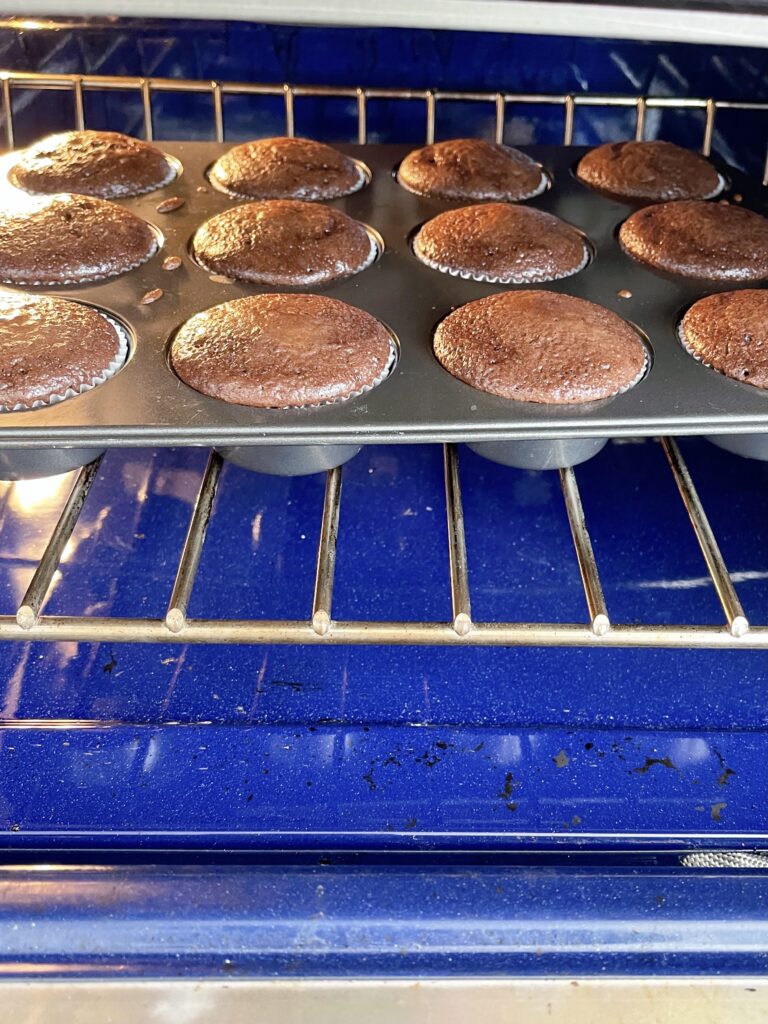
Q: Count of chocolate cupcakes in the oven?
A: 12